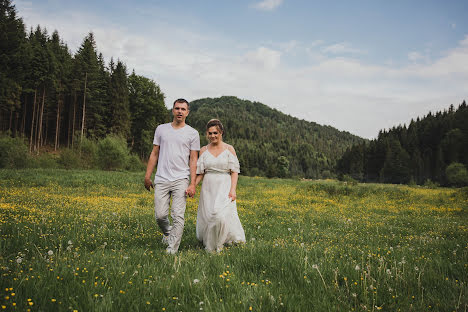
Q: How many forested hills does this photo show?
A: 1